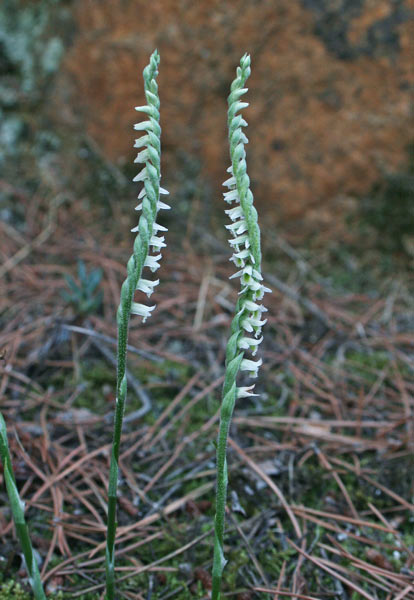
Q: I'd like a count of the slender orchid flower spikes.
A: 2